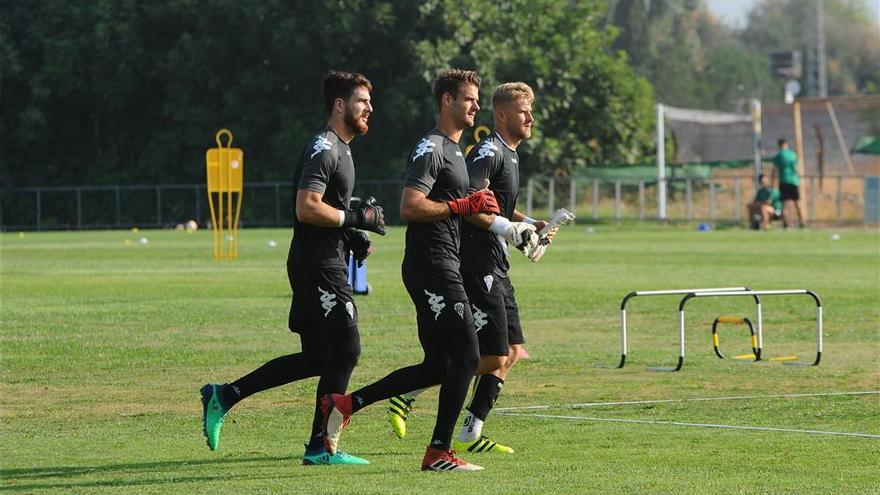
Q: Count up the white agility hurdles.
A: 2